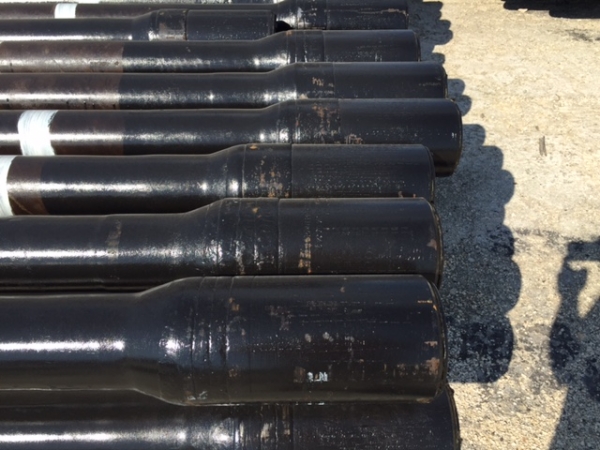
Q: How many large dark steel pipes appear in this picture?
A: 9